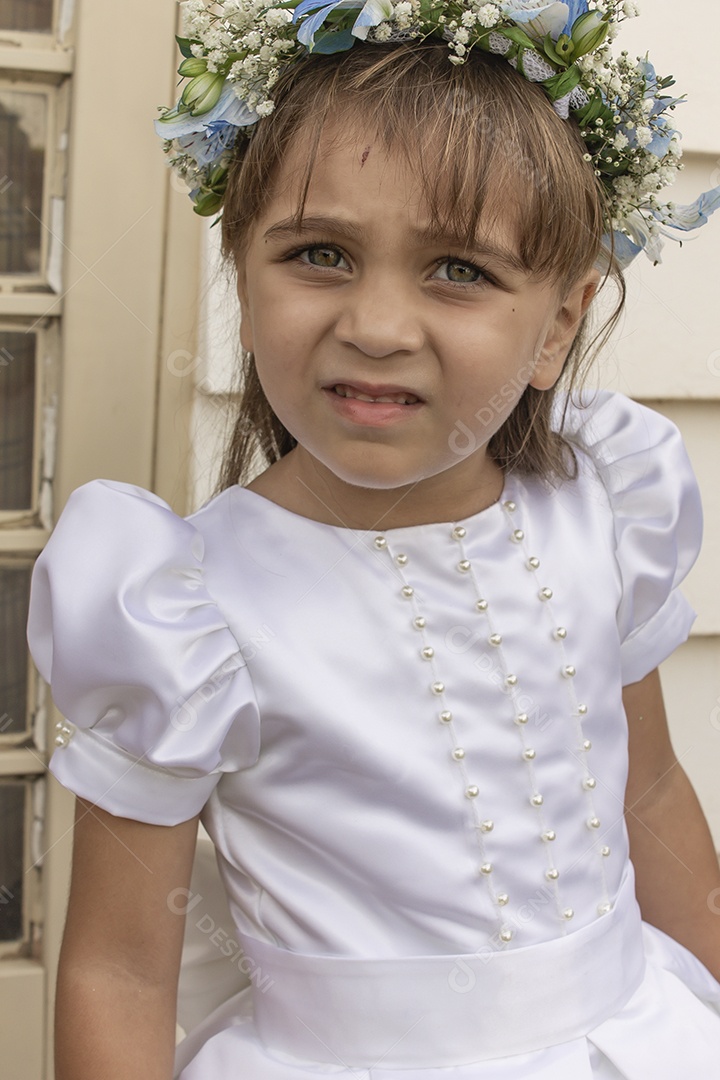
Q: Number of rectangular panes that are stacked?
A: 5